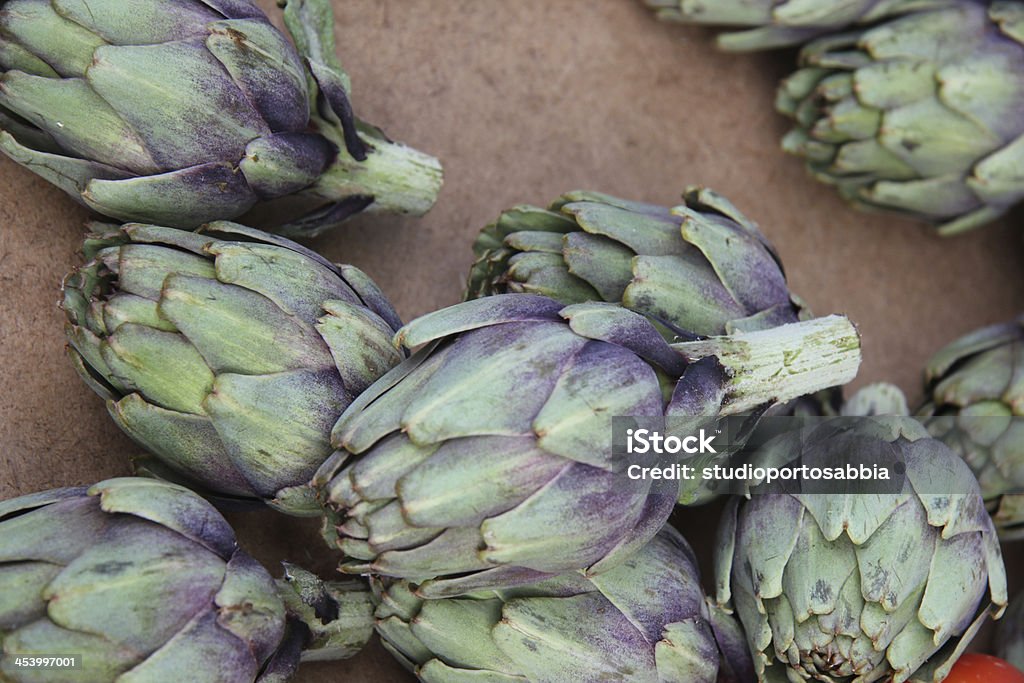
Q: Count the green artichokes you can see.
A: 10